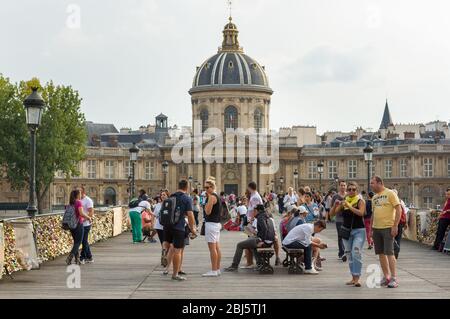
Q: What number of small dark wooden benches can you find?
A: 2